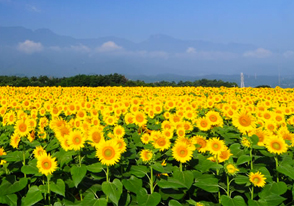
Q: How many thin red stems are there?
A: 0